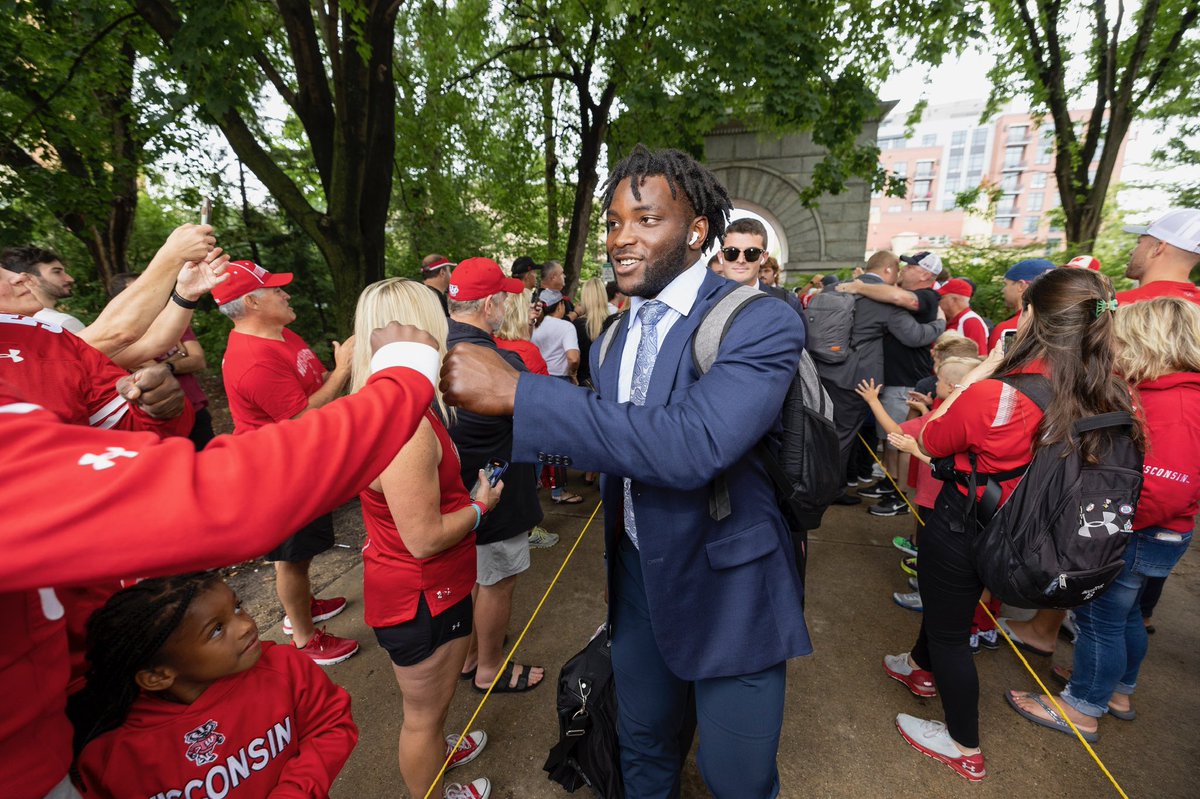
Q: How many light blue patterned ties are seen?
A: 1